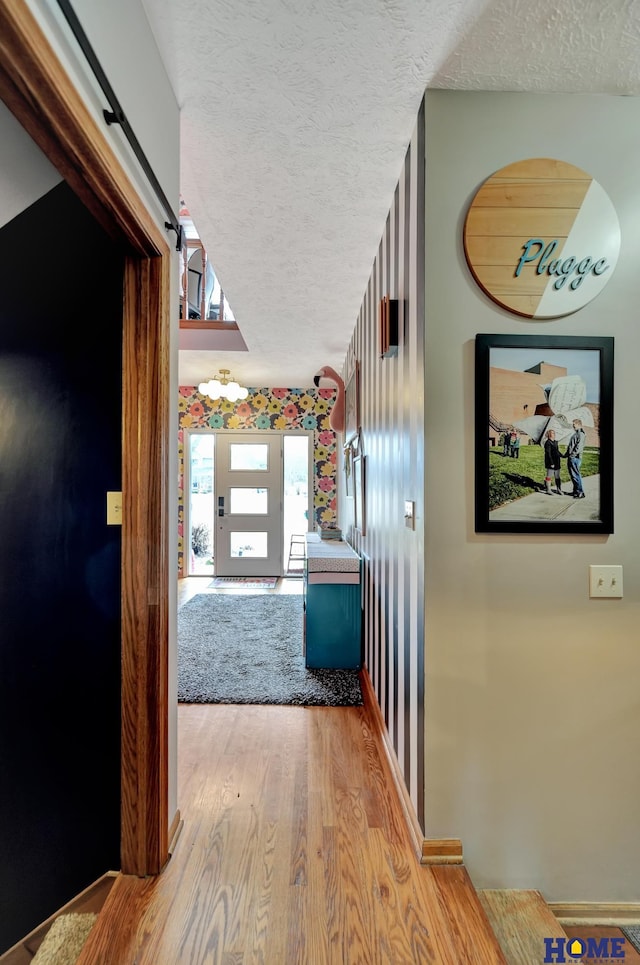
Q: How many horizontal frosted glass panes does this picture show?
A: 3